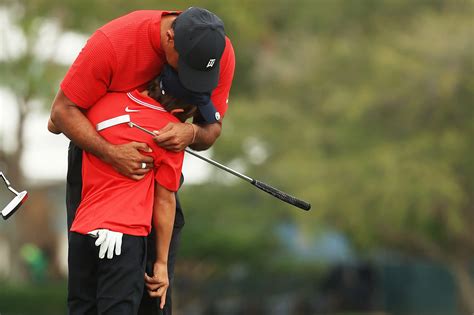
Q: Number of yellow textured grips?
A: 0